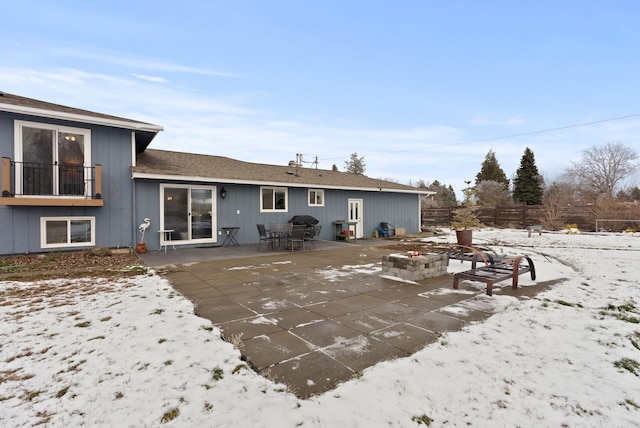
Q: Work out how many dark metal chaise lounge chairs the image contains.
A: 2